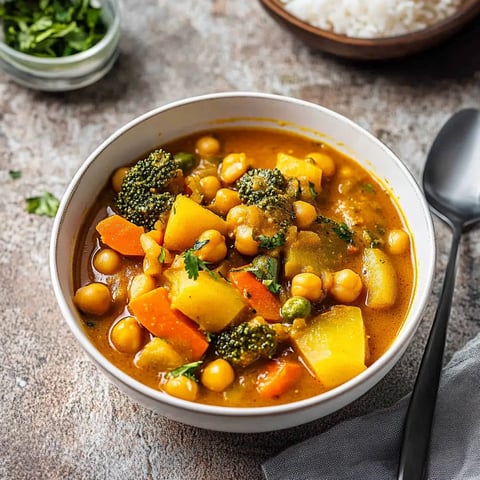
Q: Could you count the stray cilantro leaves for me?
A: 2